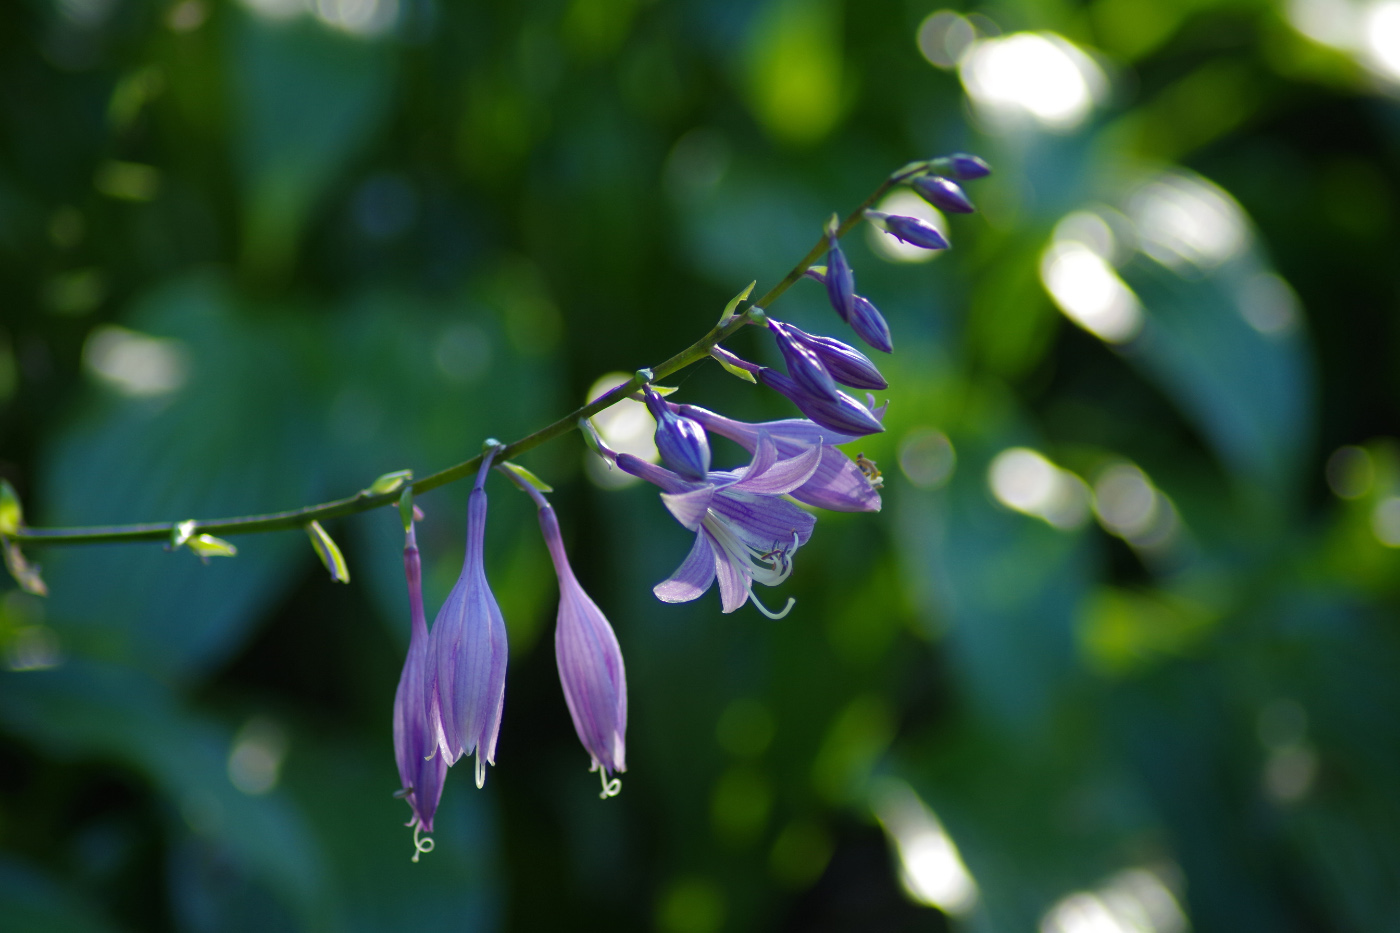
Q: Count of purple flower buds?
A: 9